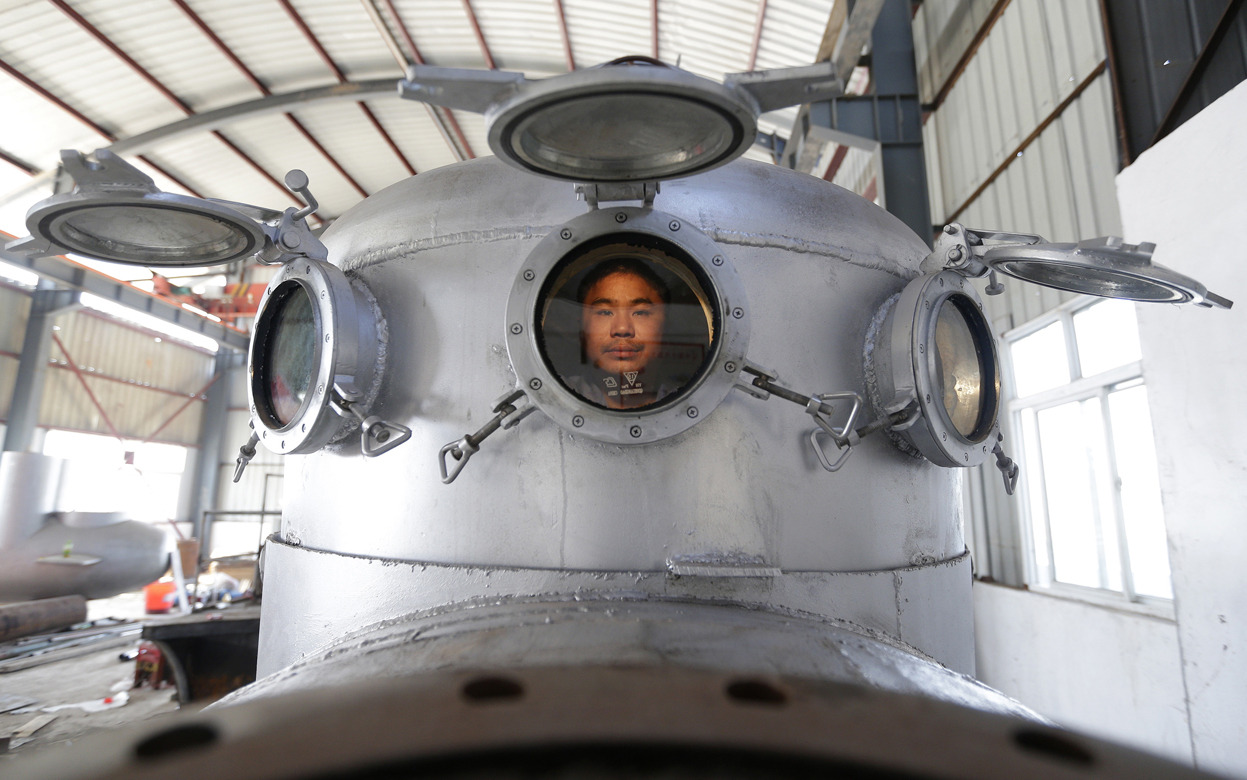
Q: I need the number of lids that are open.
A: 3